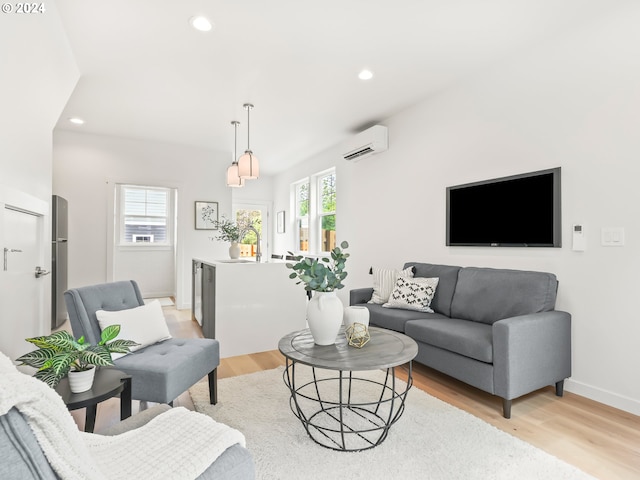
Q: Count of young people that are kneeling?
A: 0